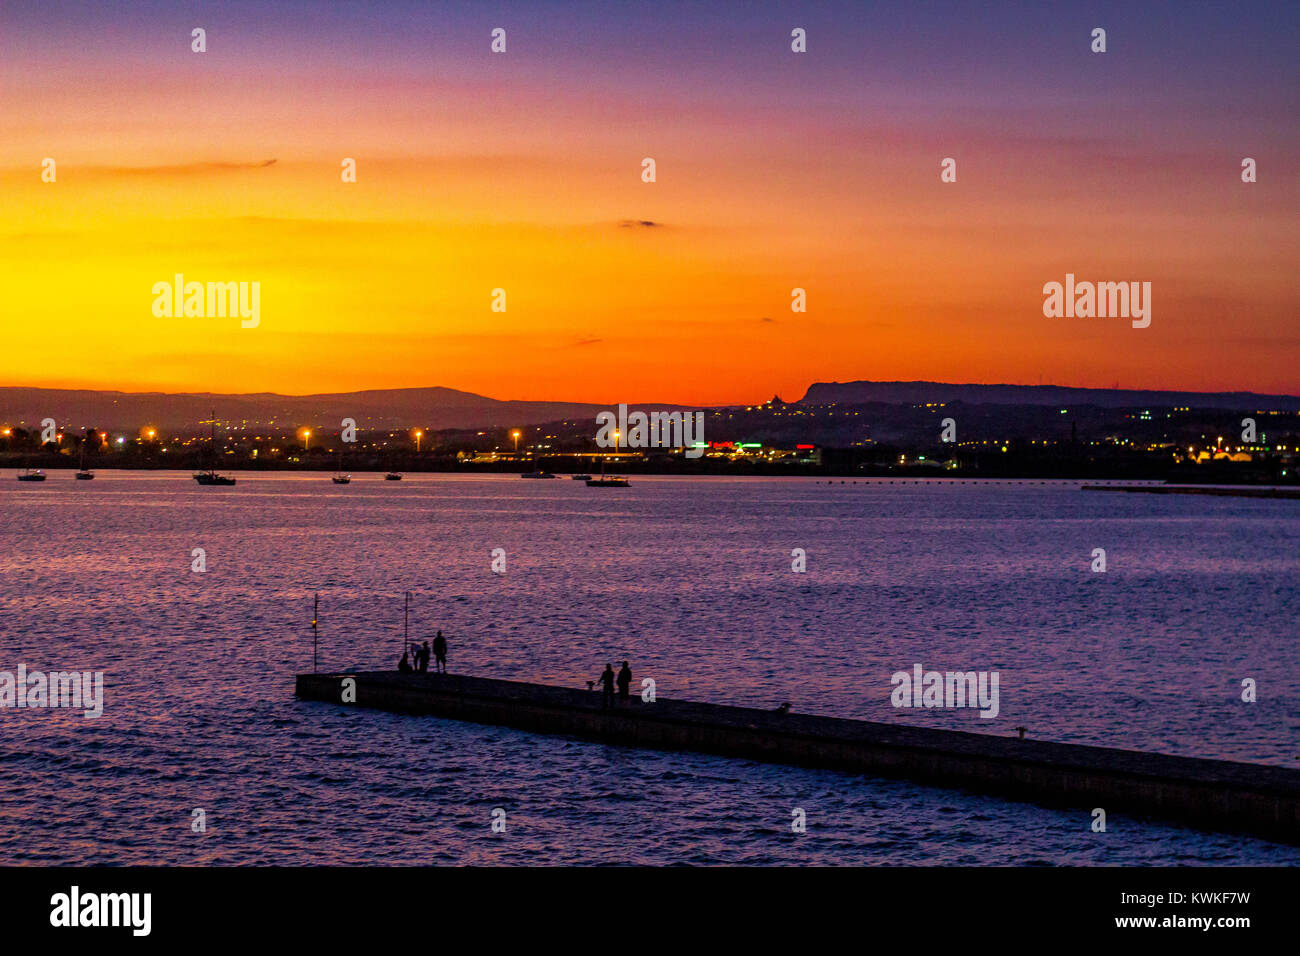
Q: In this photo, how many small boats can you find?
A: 8